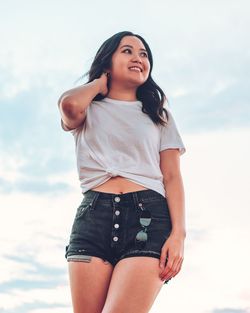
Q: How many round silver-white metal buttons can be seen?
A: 4